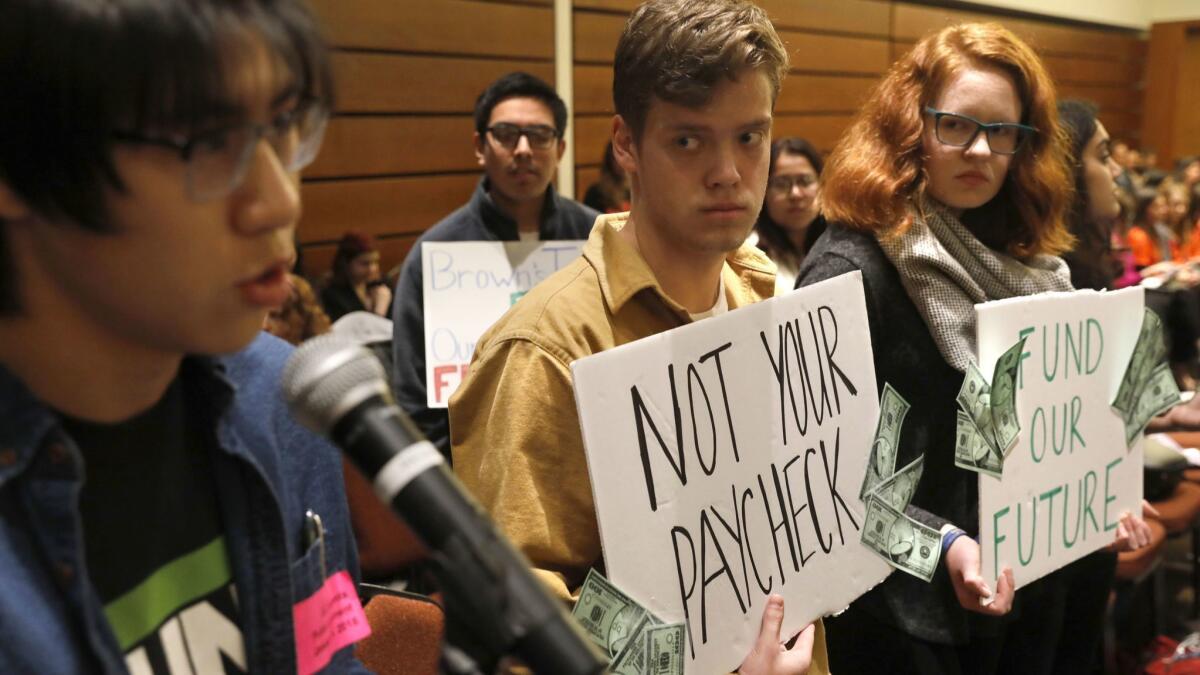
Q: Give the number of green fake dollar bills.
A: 12